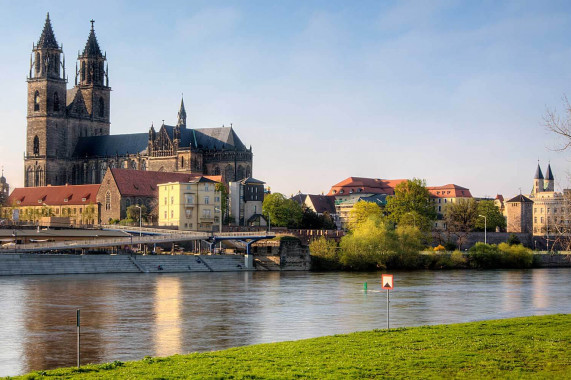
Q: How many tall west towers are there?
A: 2